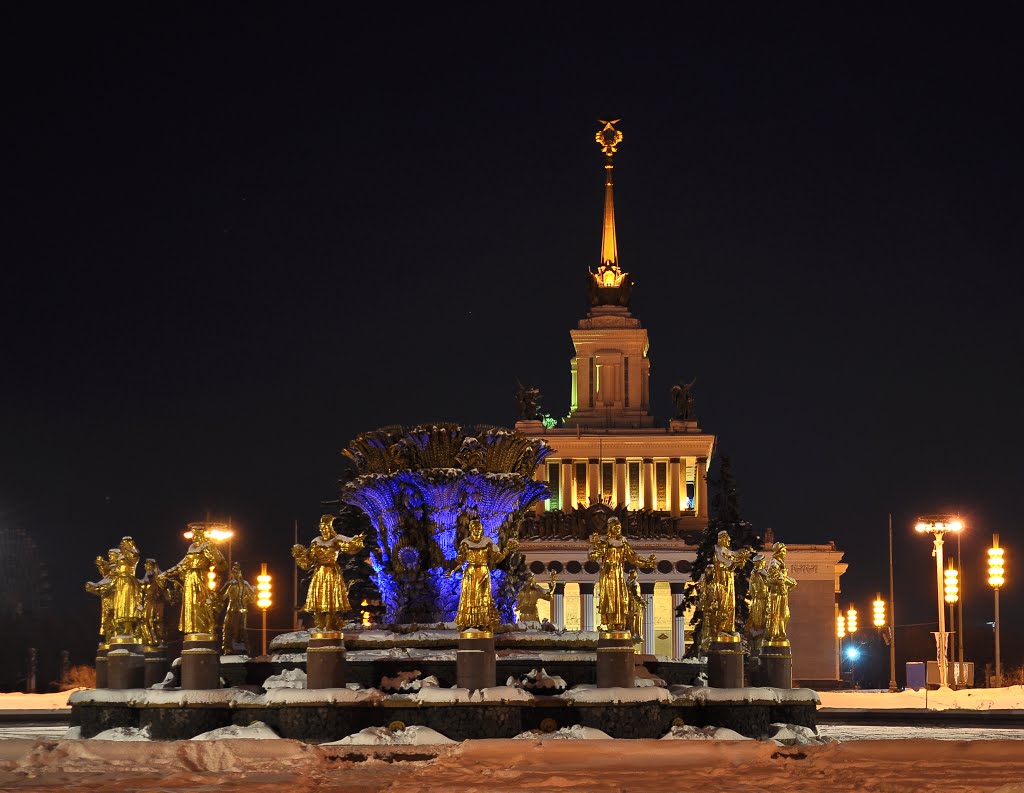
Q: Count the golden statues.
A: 14